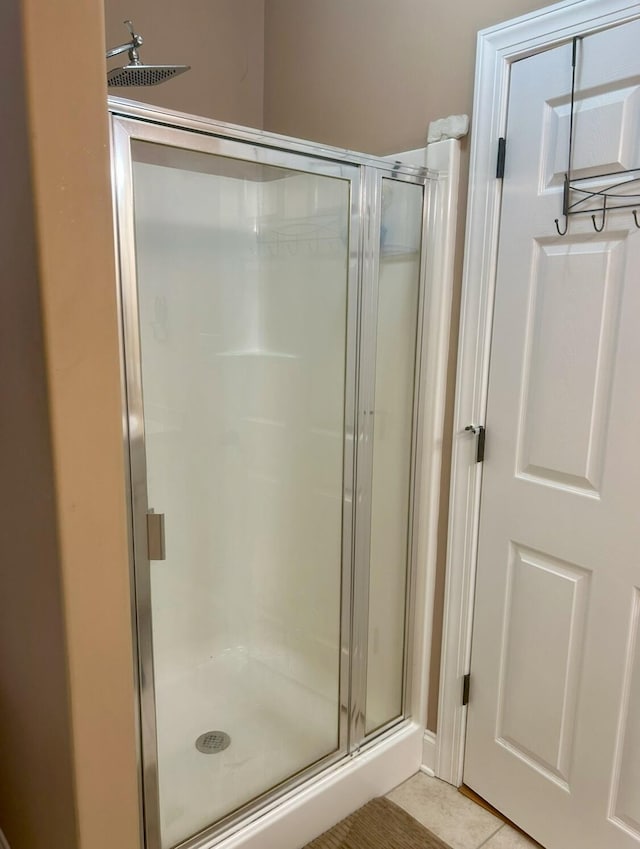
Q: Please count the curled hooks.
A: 3